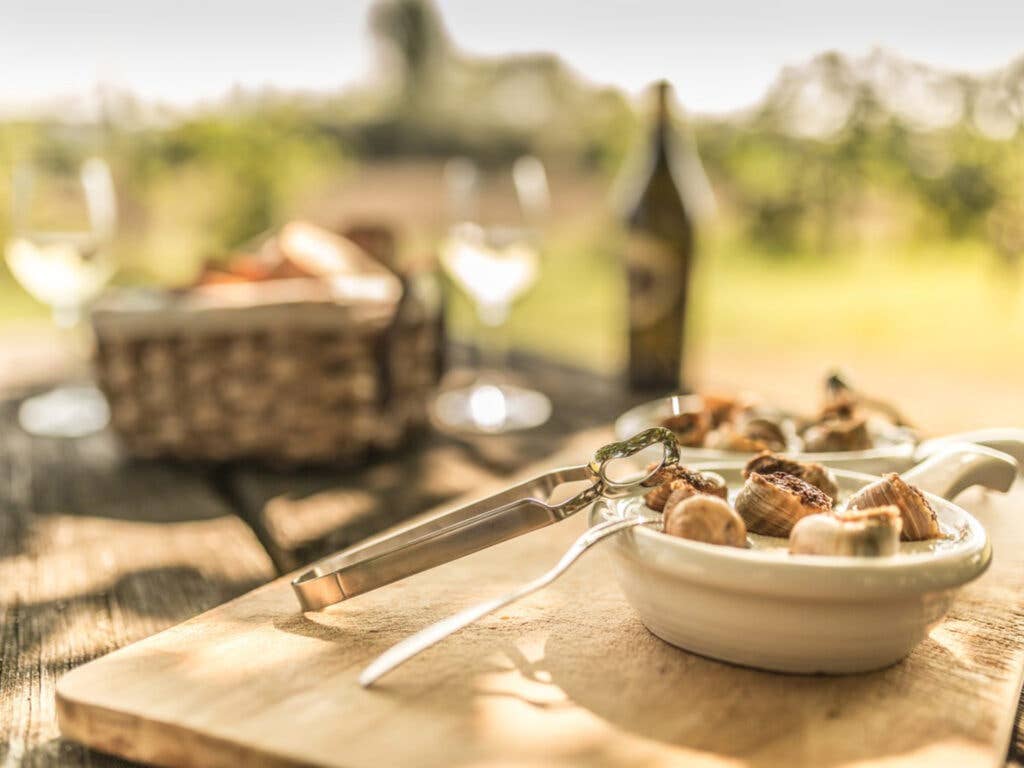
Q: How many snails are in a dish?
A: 6